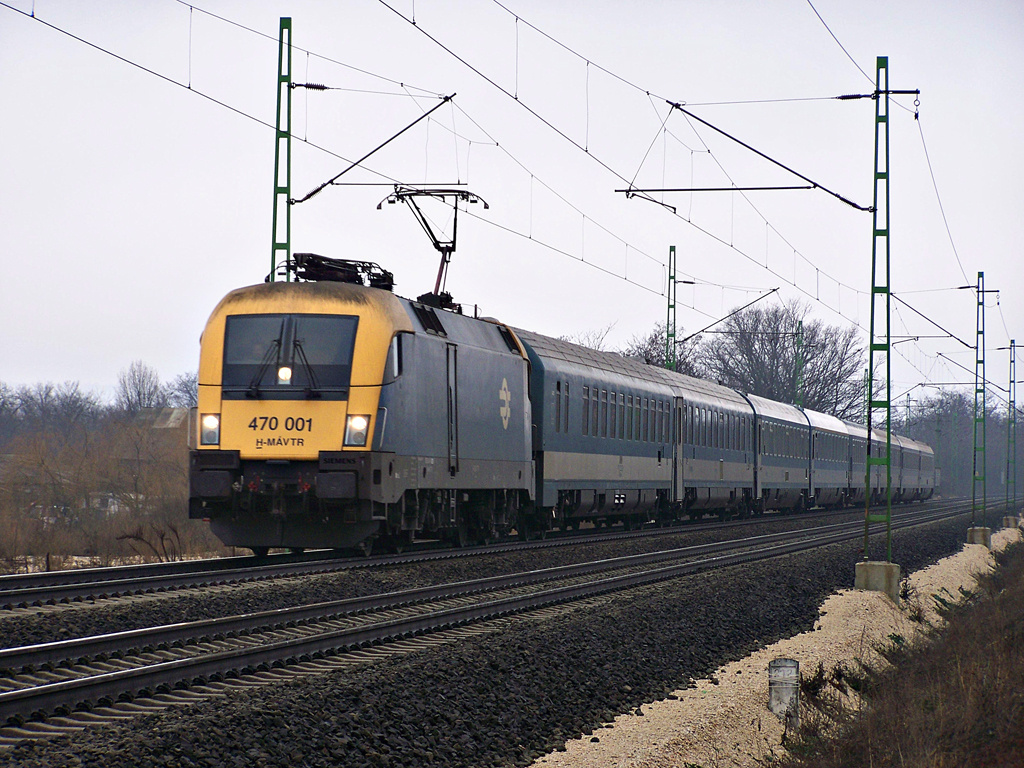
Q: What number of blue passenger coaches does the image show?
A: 8